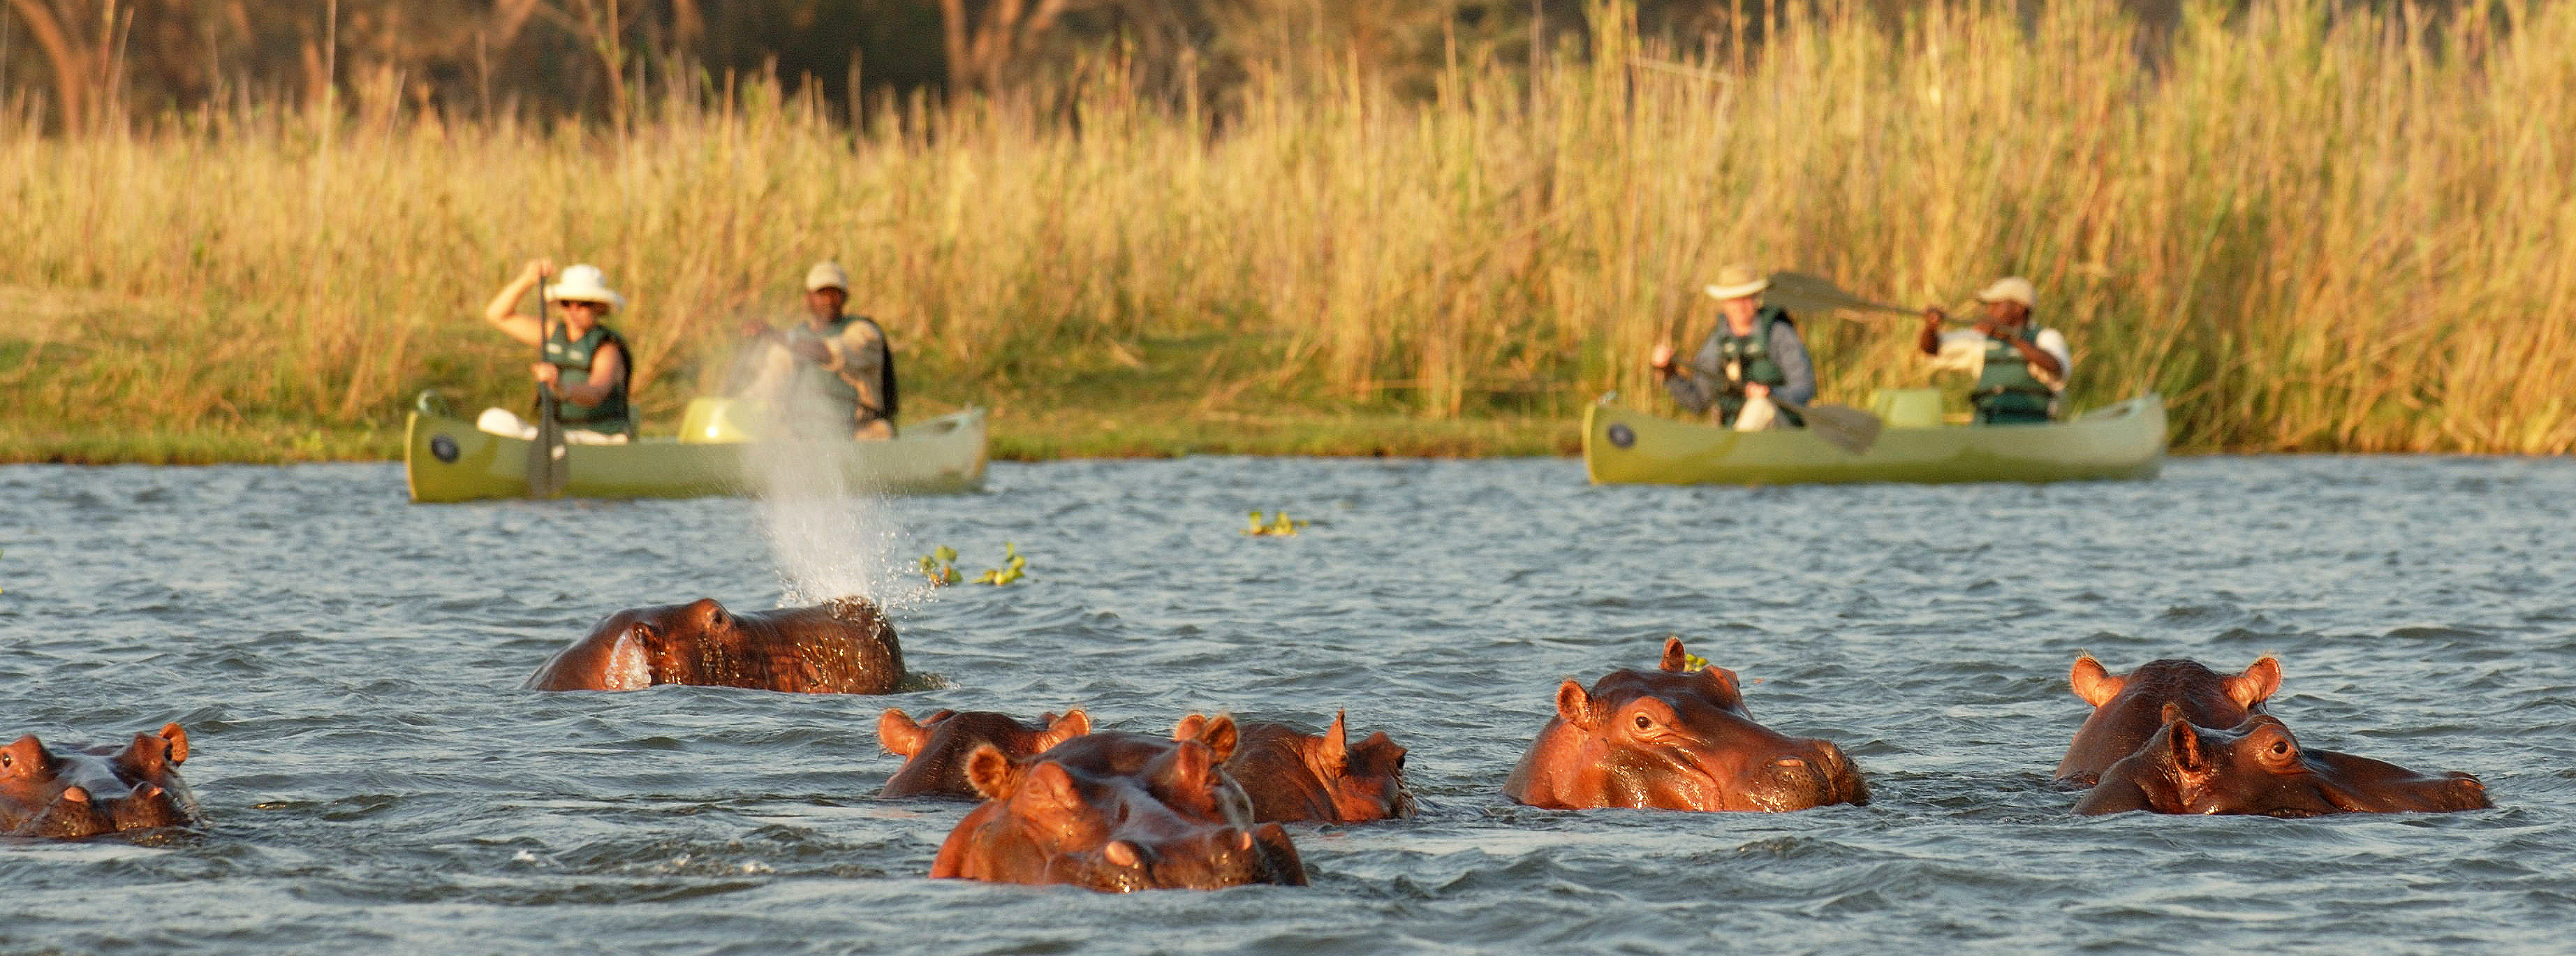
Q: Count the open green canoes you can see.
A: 2